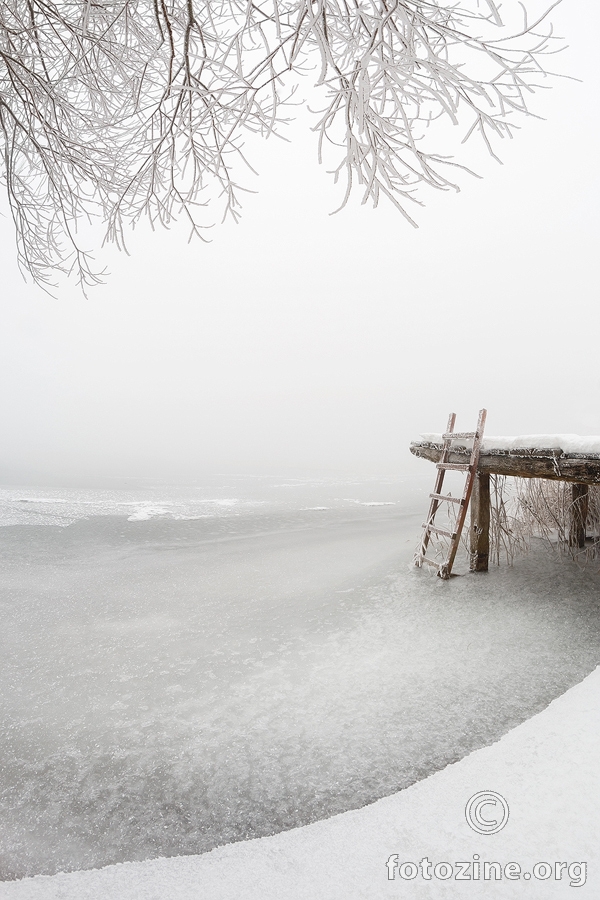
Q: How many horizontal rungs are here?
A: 5